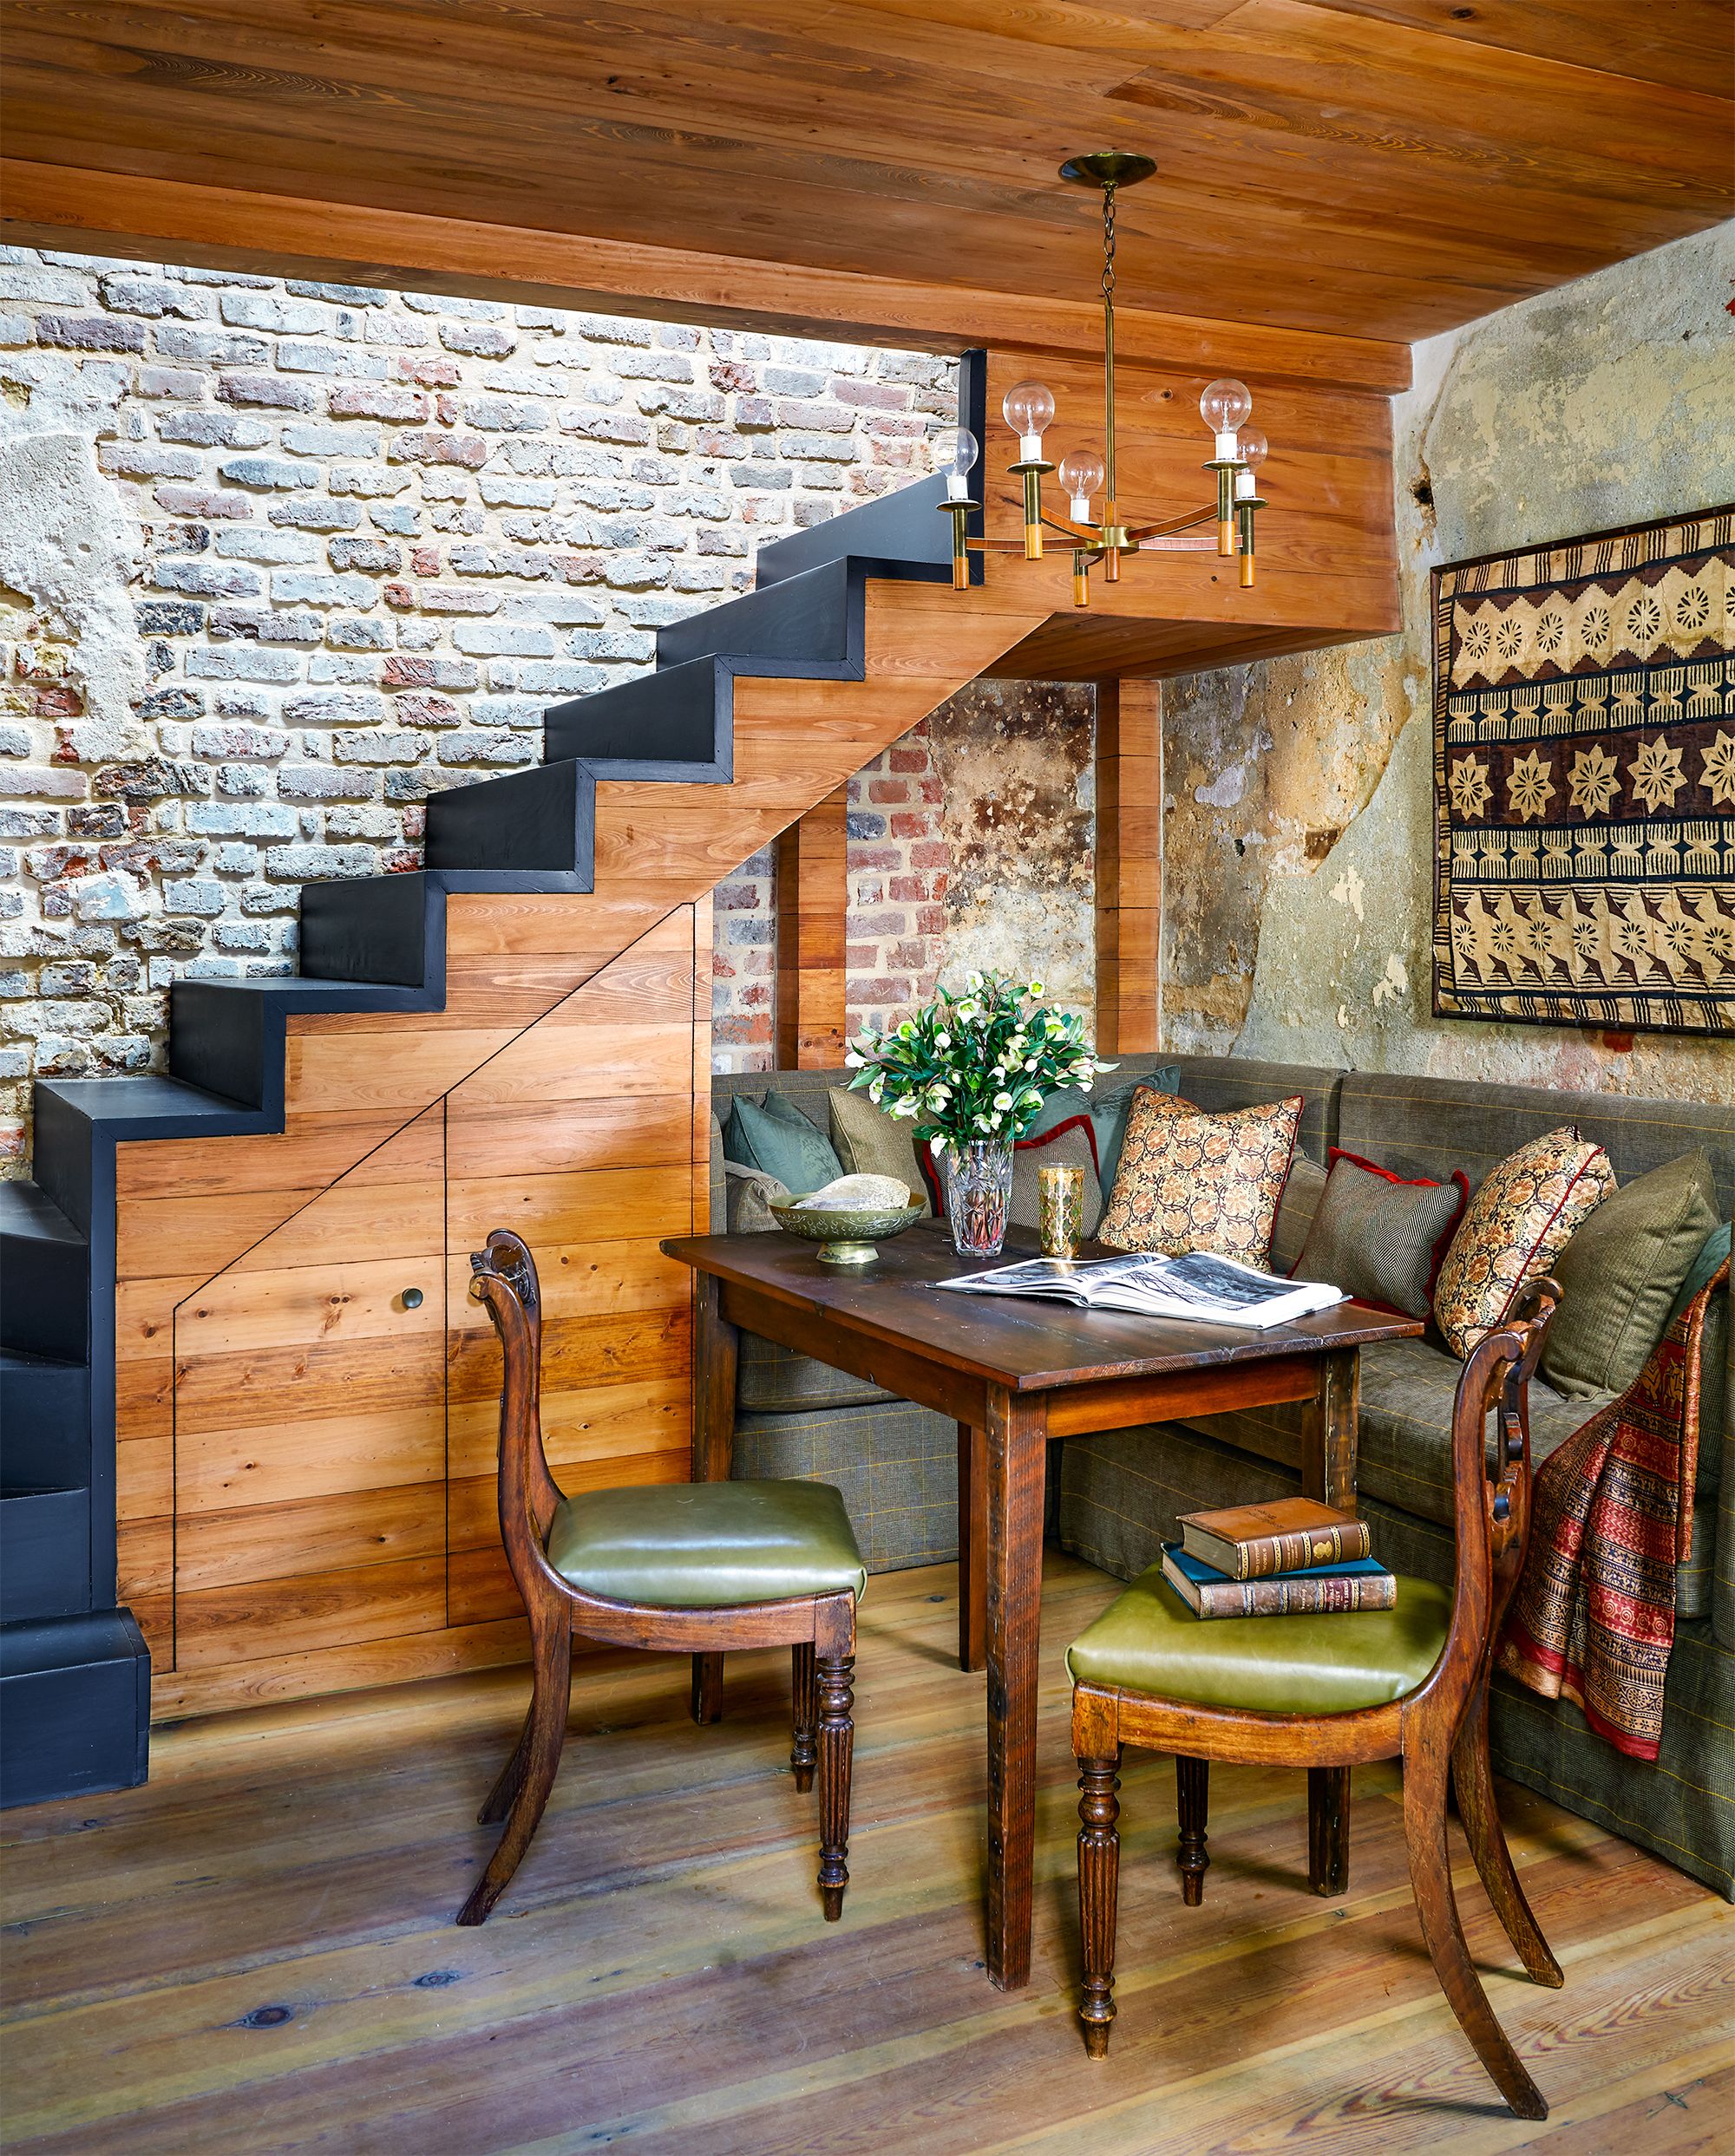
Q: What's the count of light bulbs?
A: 5